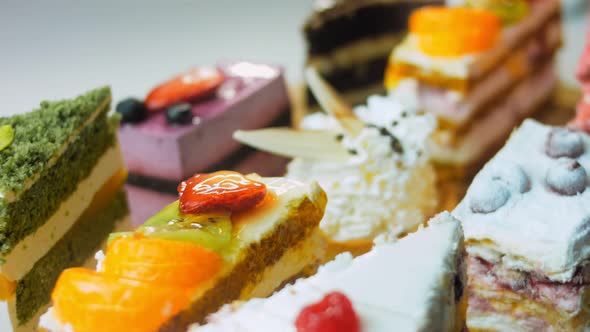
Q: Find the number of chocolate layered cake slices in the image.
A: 1